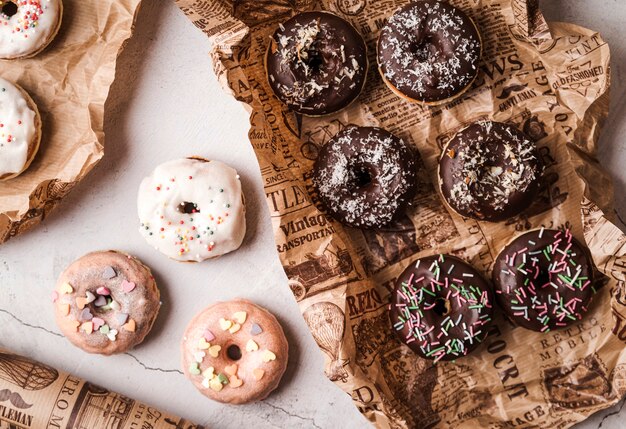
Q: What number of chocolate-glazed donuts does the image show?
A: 6